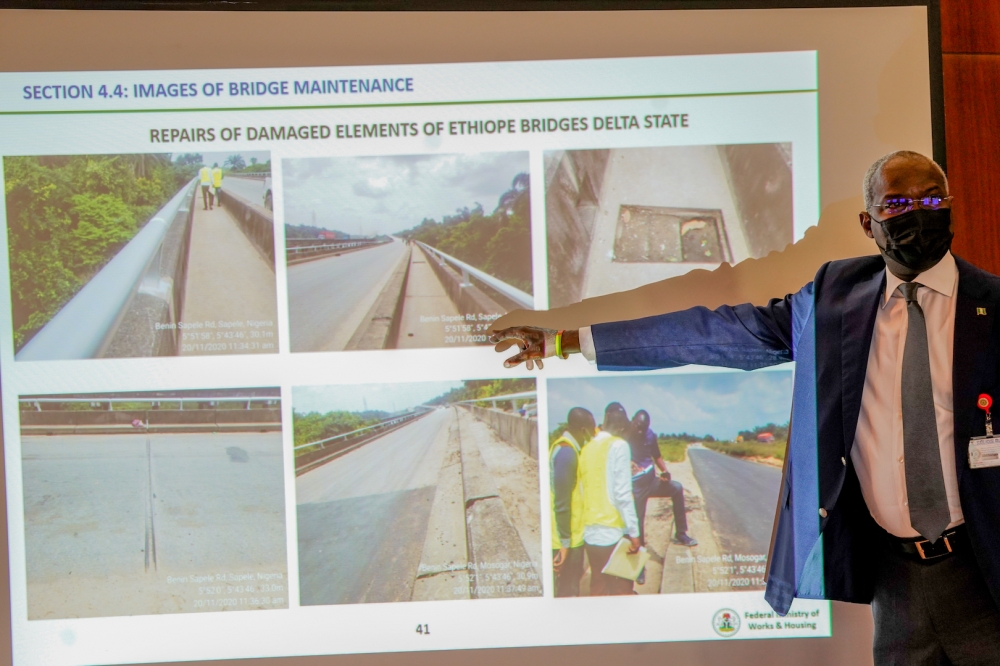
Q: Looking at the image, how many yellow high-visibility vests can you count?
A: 4